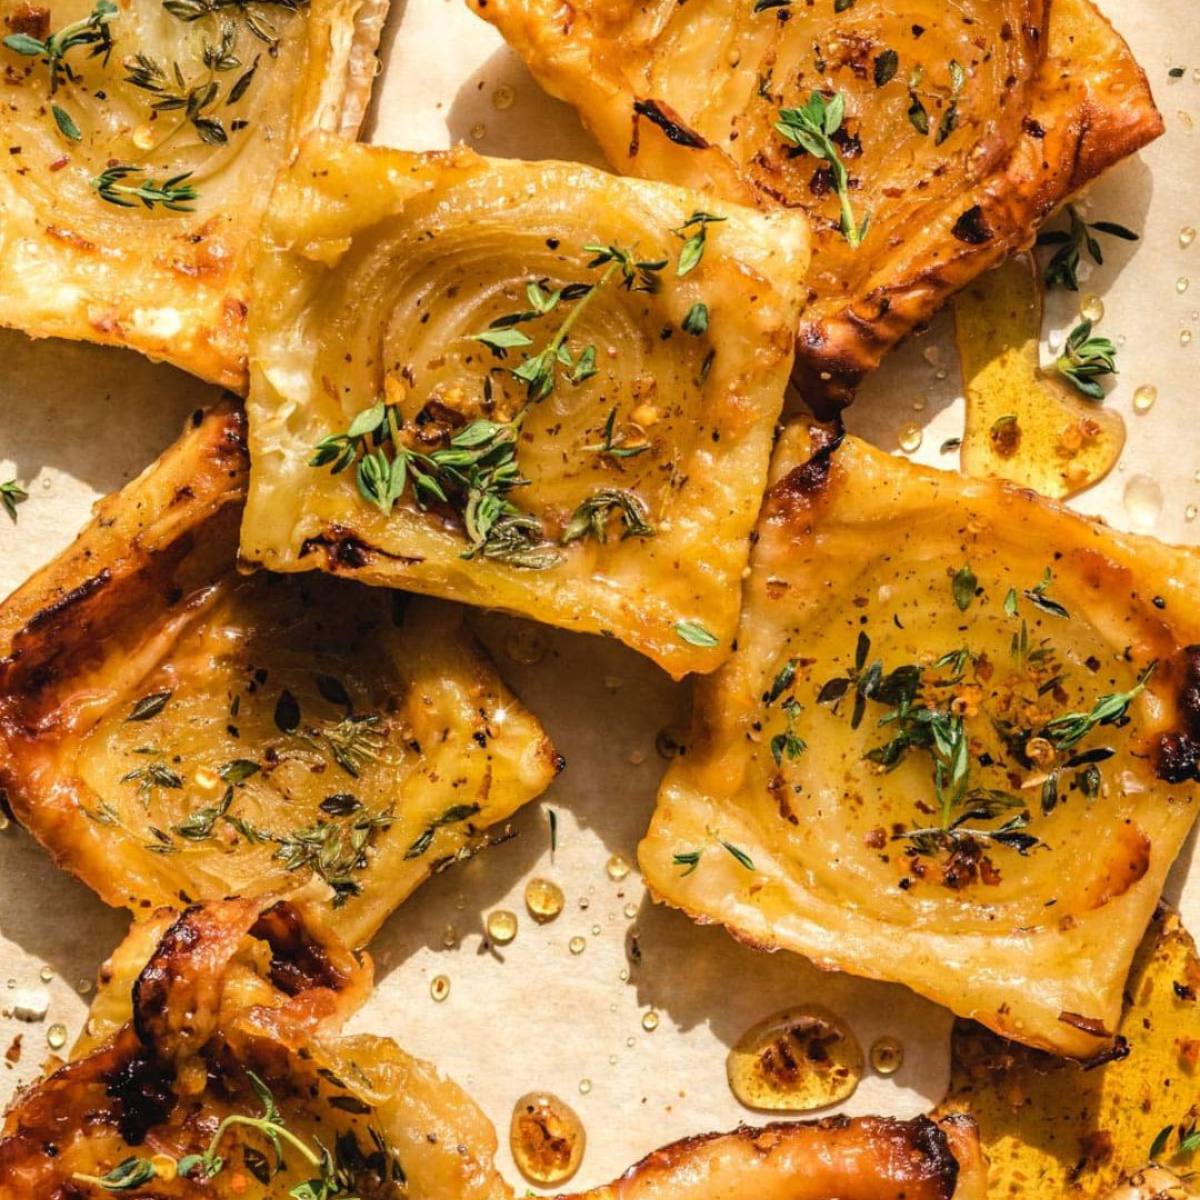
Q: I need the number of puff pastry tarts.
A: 7